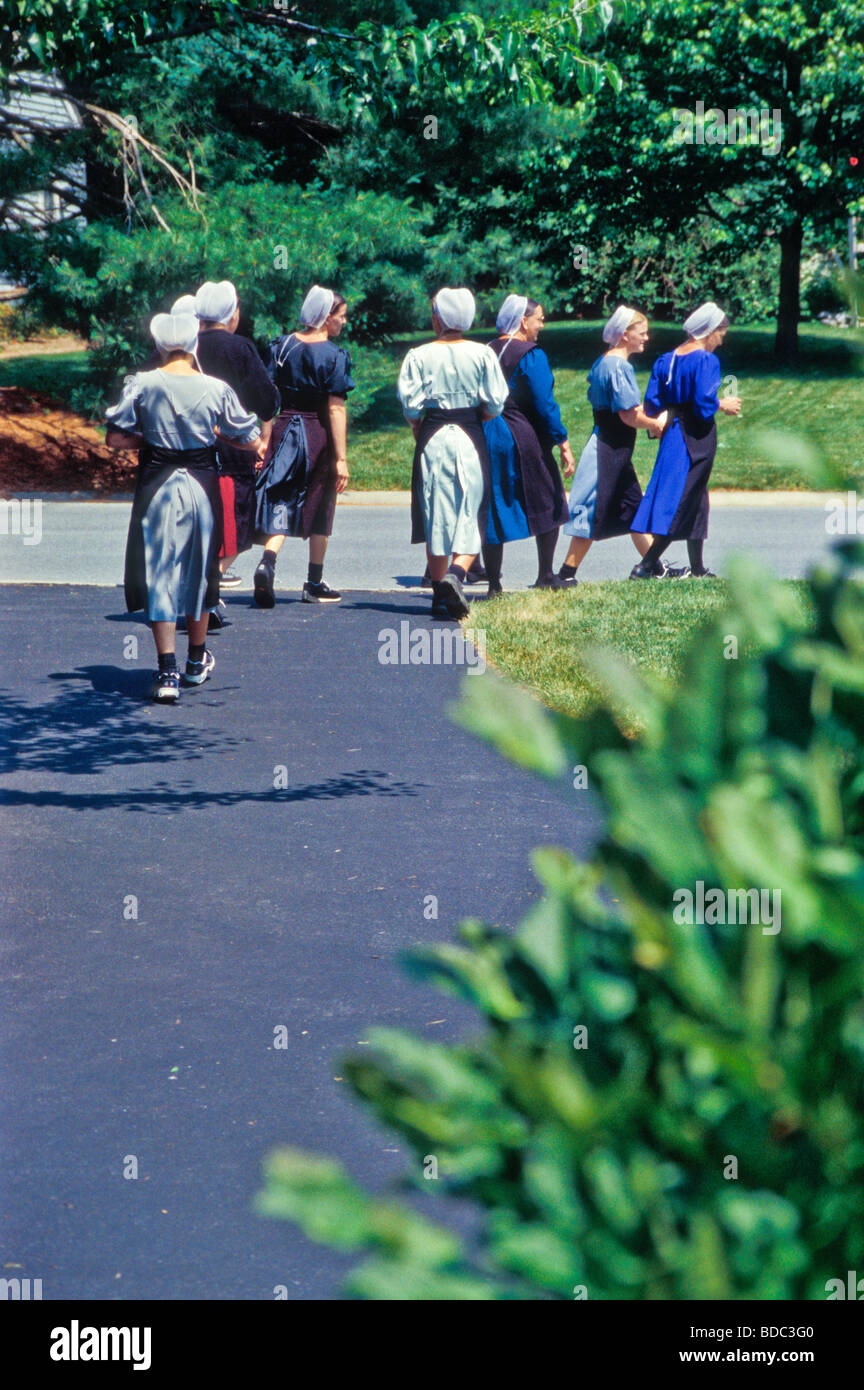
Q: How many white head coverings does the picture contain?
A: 8